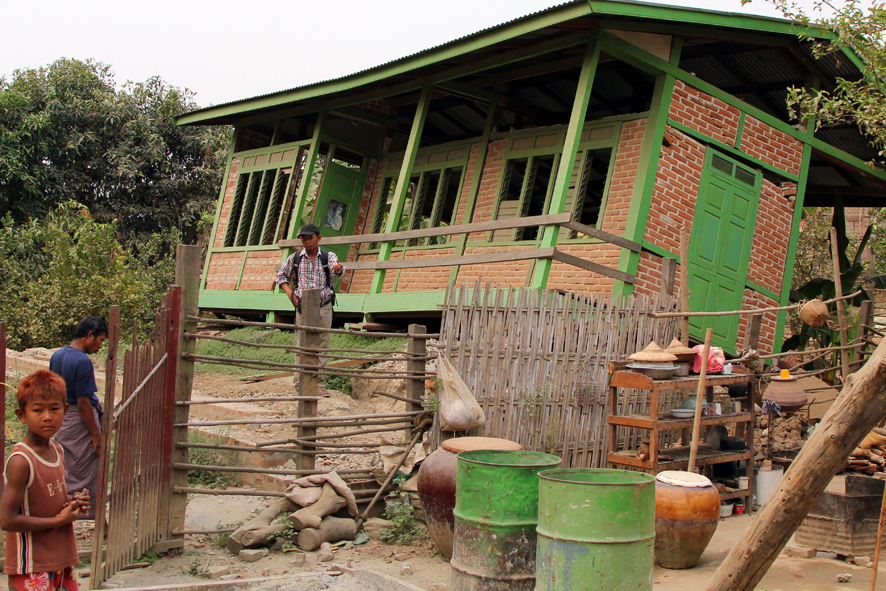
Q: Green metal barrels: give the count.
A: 2